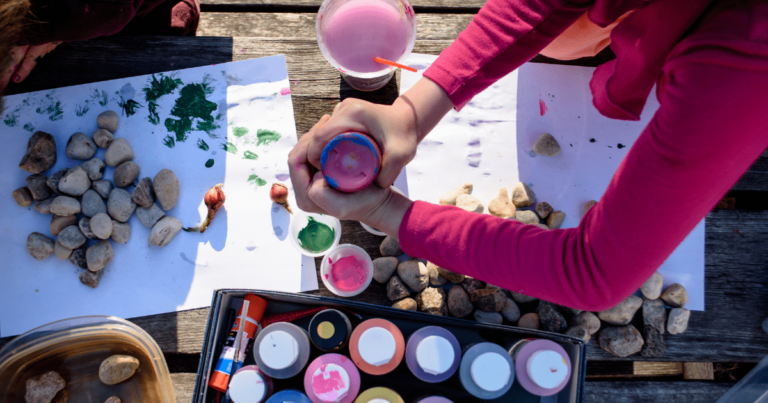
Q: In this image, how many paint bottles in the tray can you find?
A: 11